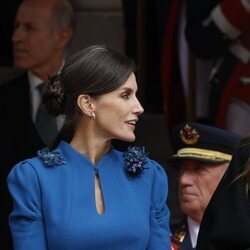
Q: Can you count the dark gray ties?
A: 1